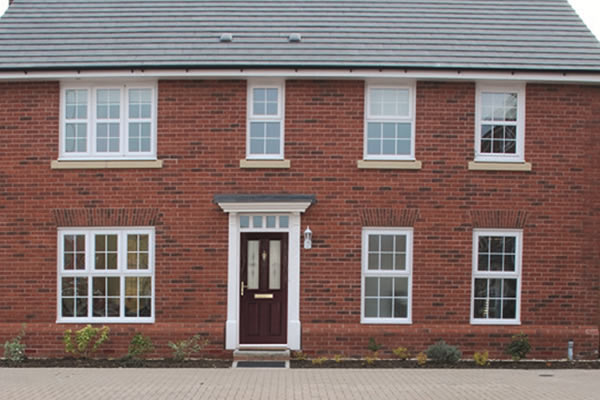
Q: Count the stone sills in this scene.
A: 4